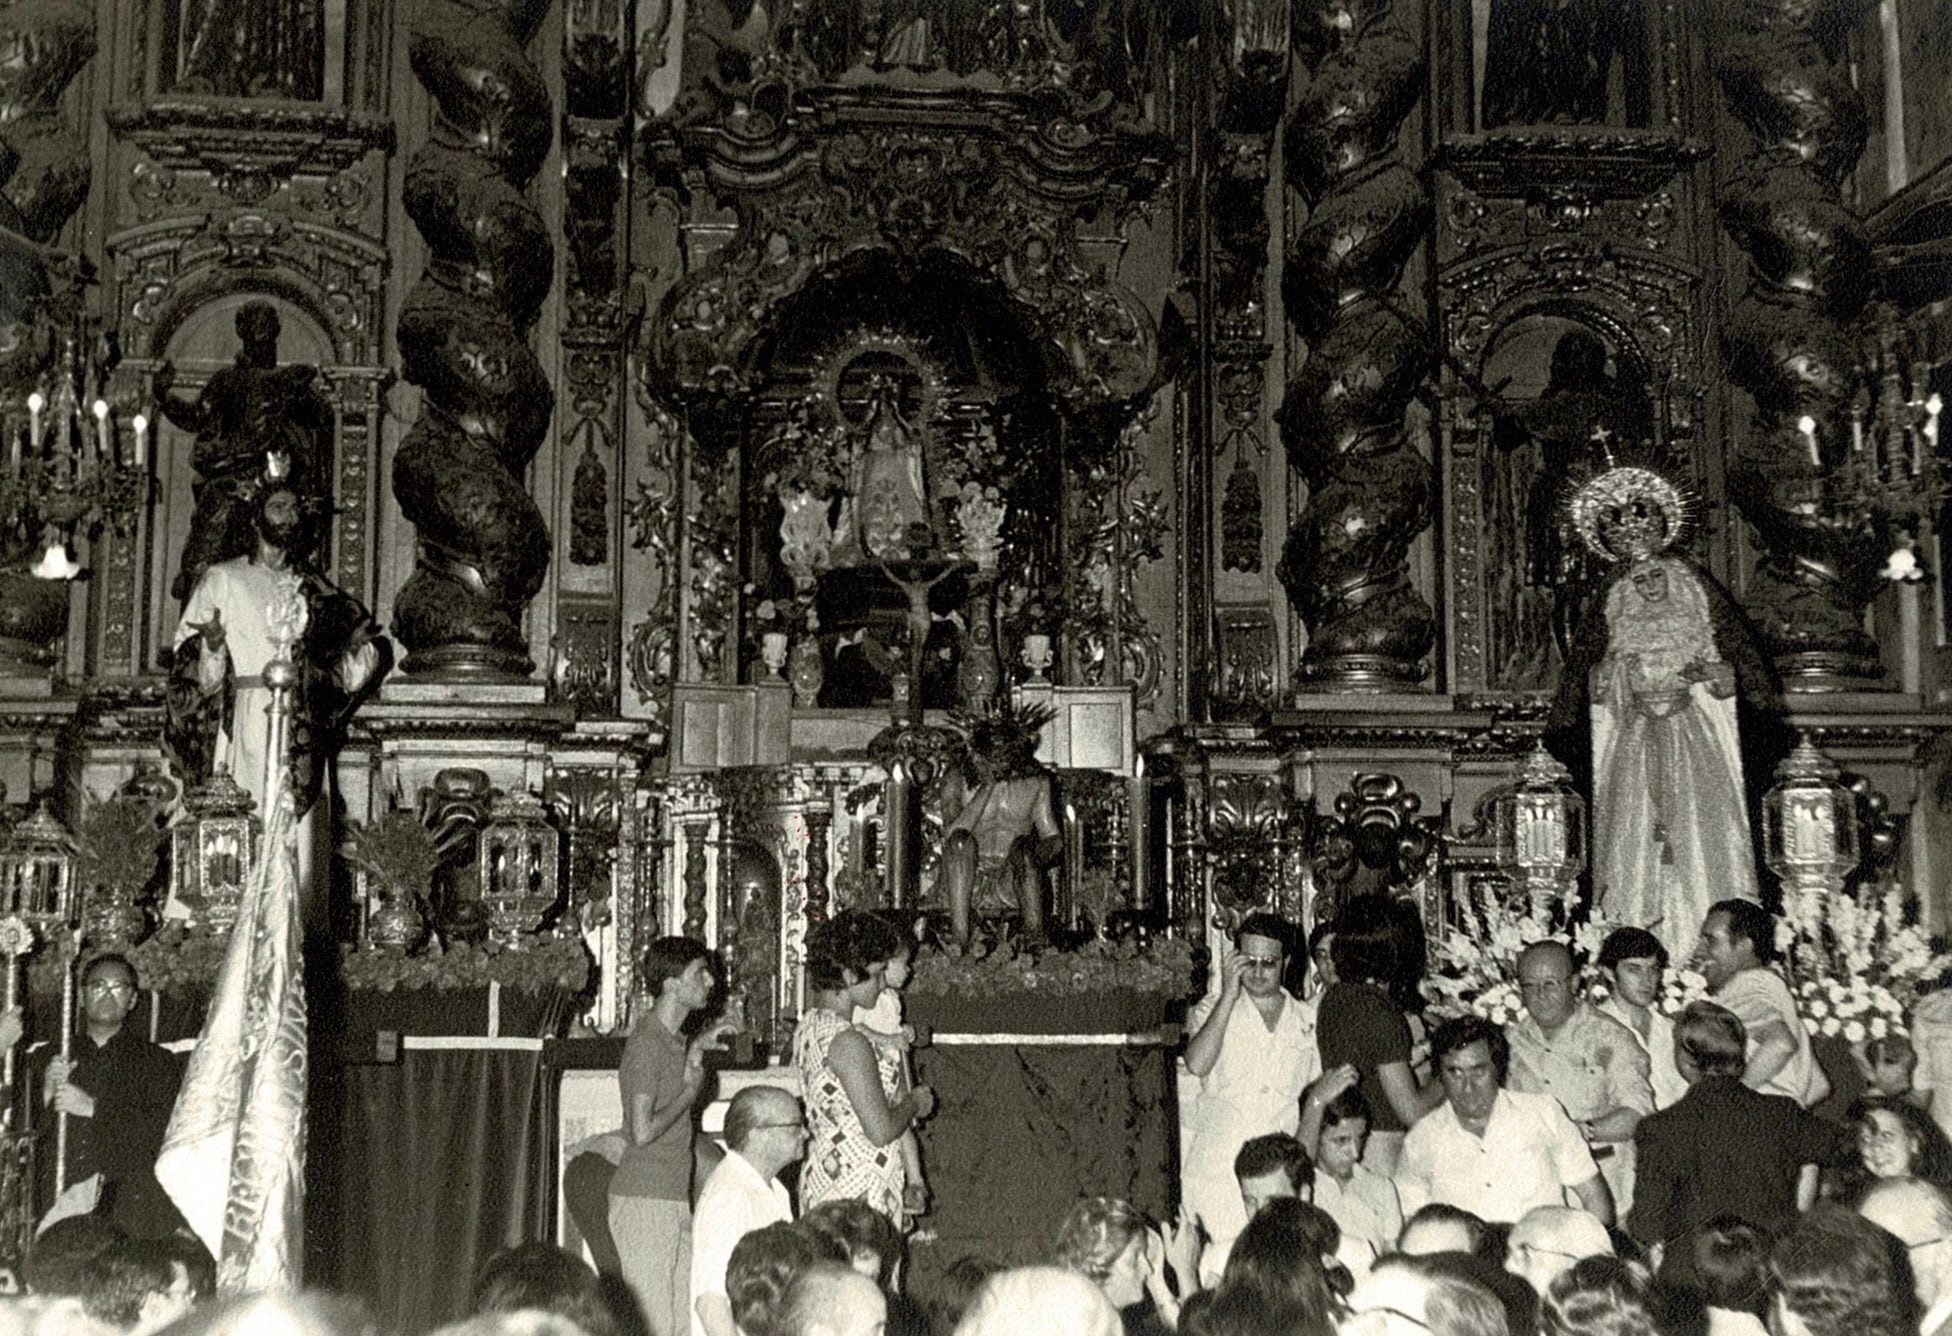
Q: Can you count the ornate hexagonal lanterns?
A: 5